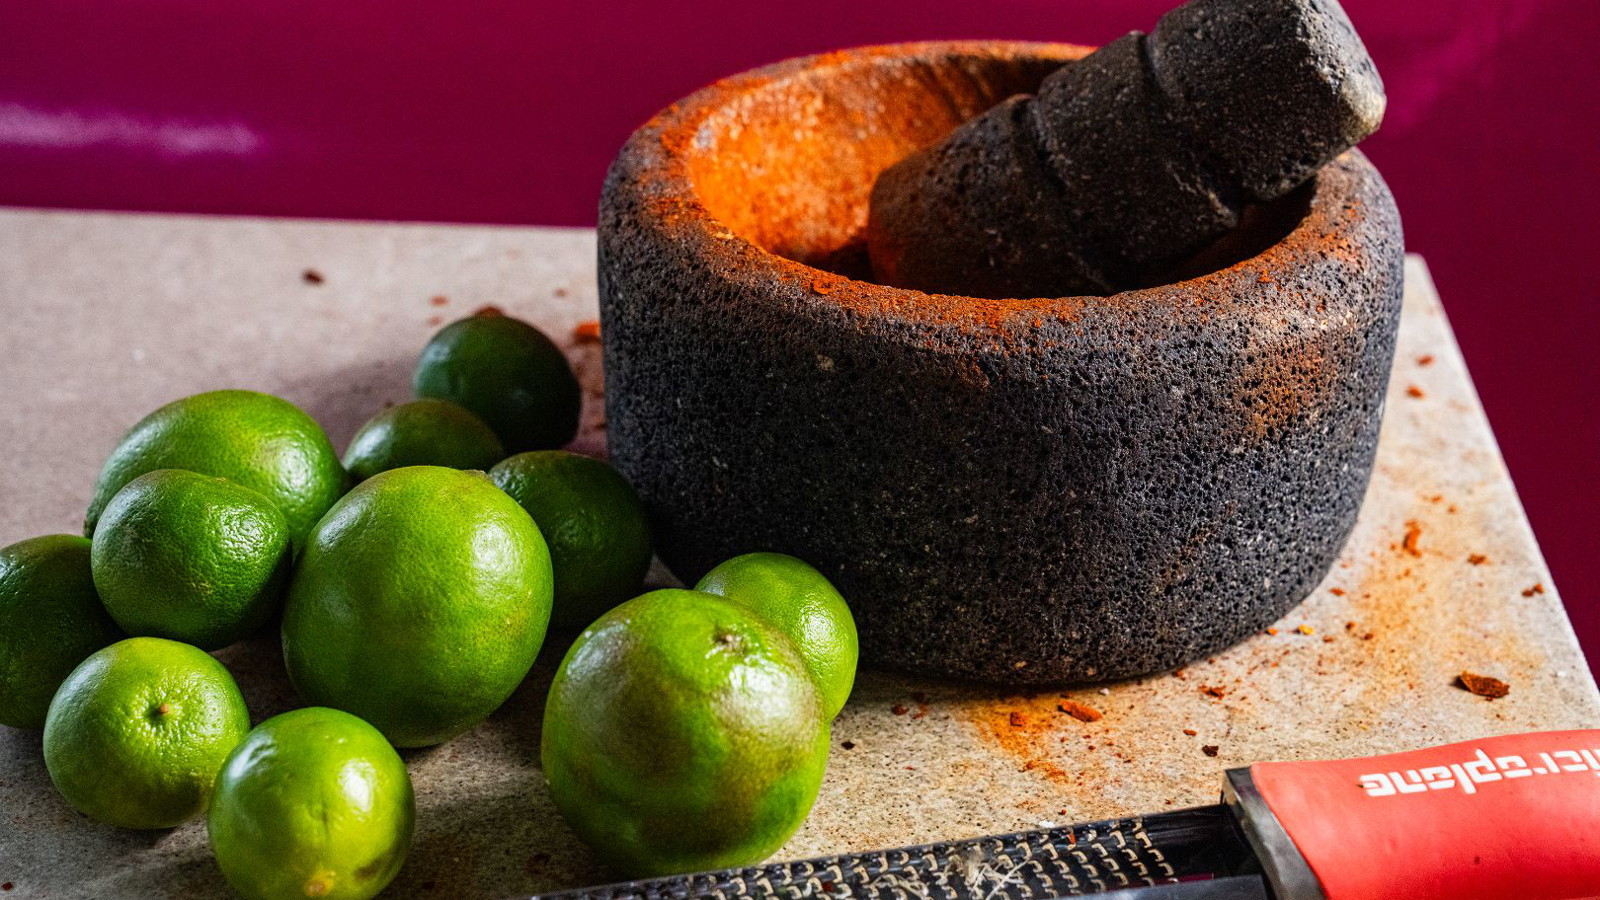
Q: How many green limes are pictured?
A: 11